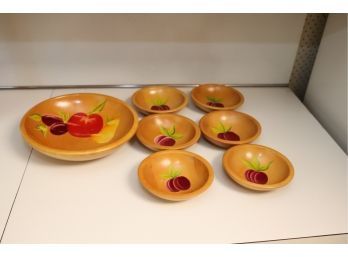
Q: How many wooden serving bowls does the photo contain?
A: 7